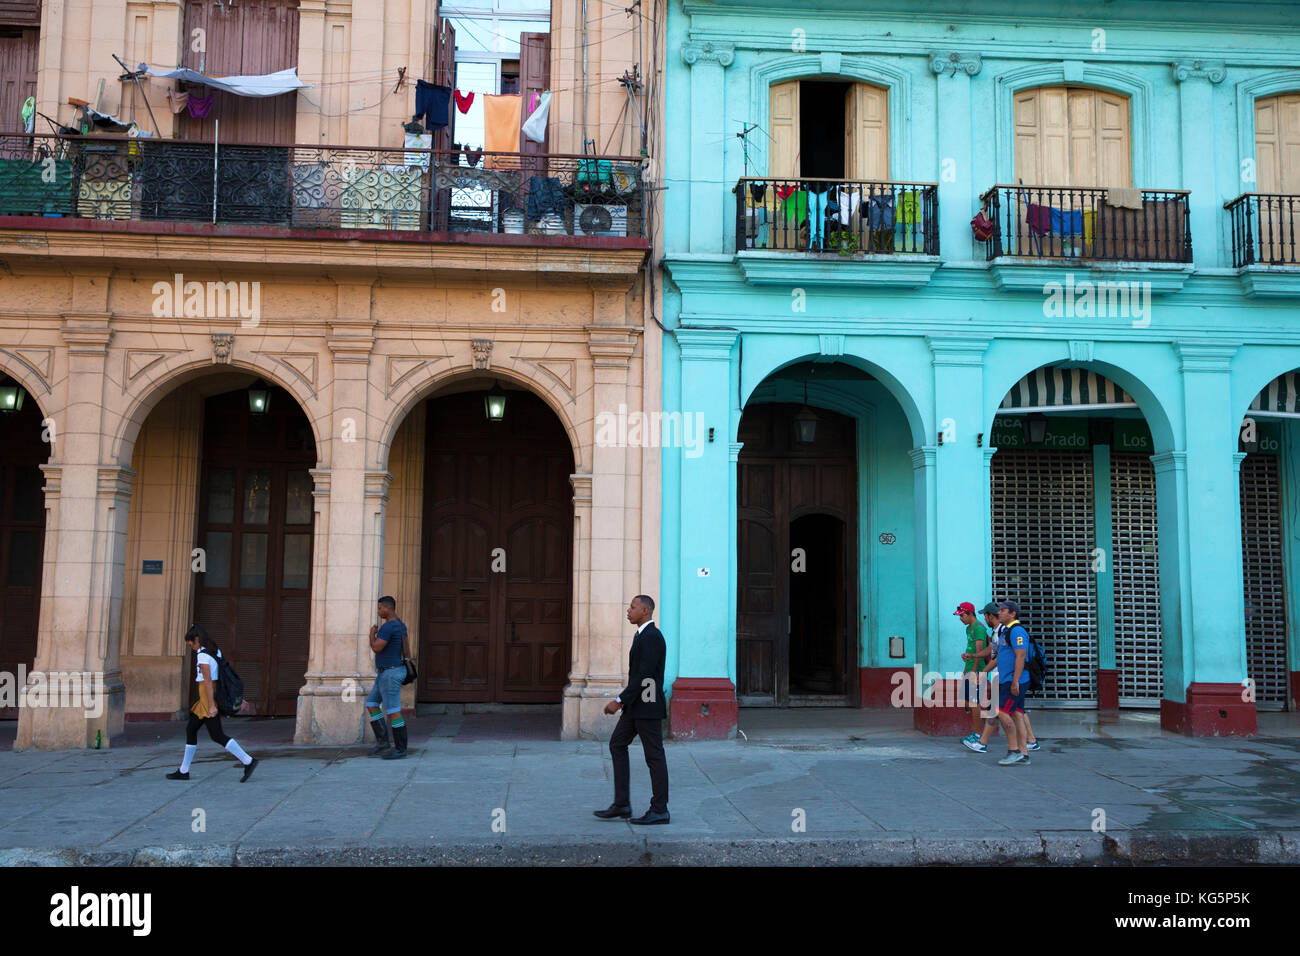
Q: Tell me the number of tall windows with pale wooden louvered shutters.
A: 3